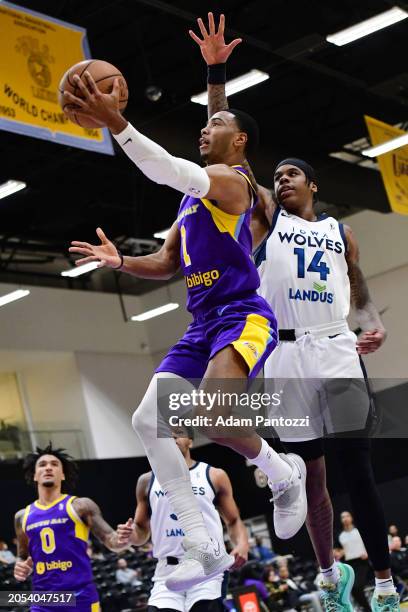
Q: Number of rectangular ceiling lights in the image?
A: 8